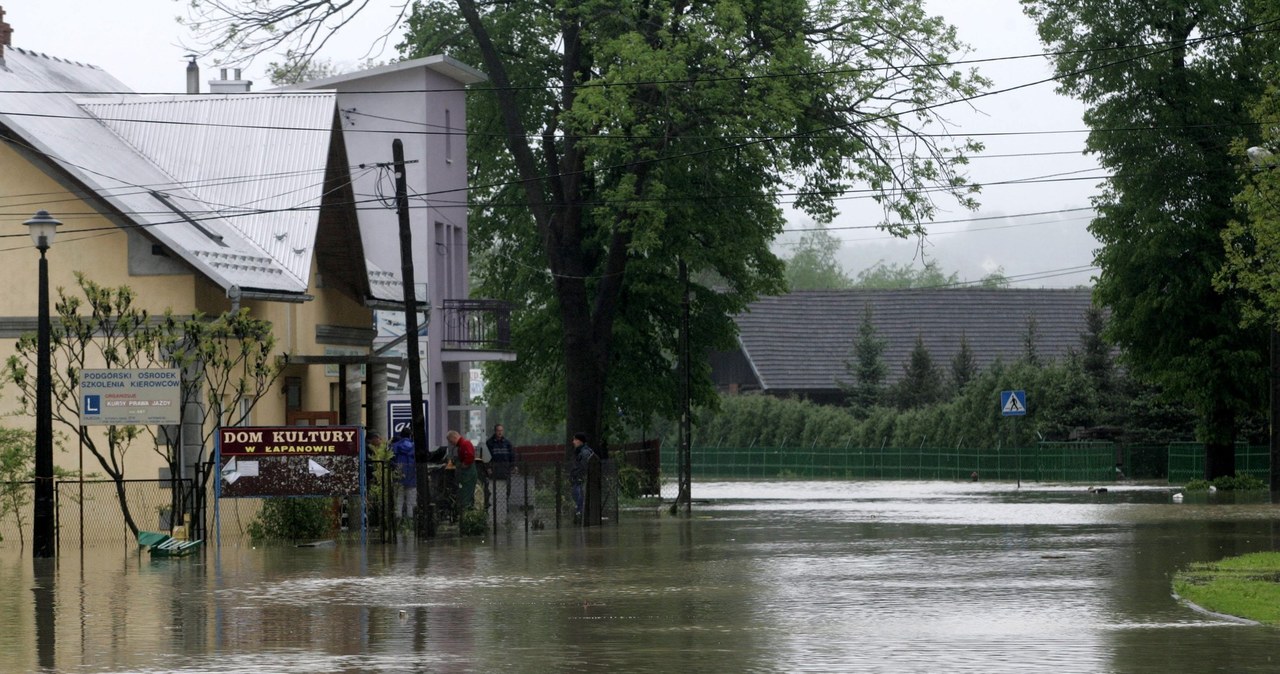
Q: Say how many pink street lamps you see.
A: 0